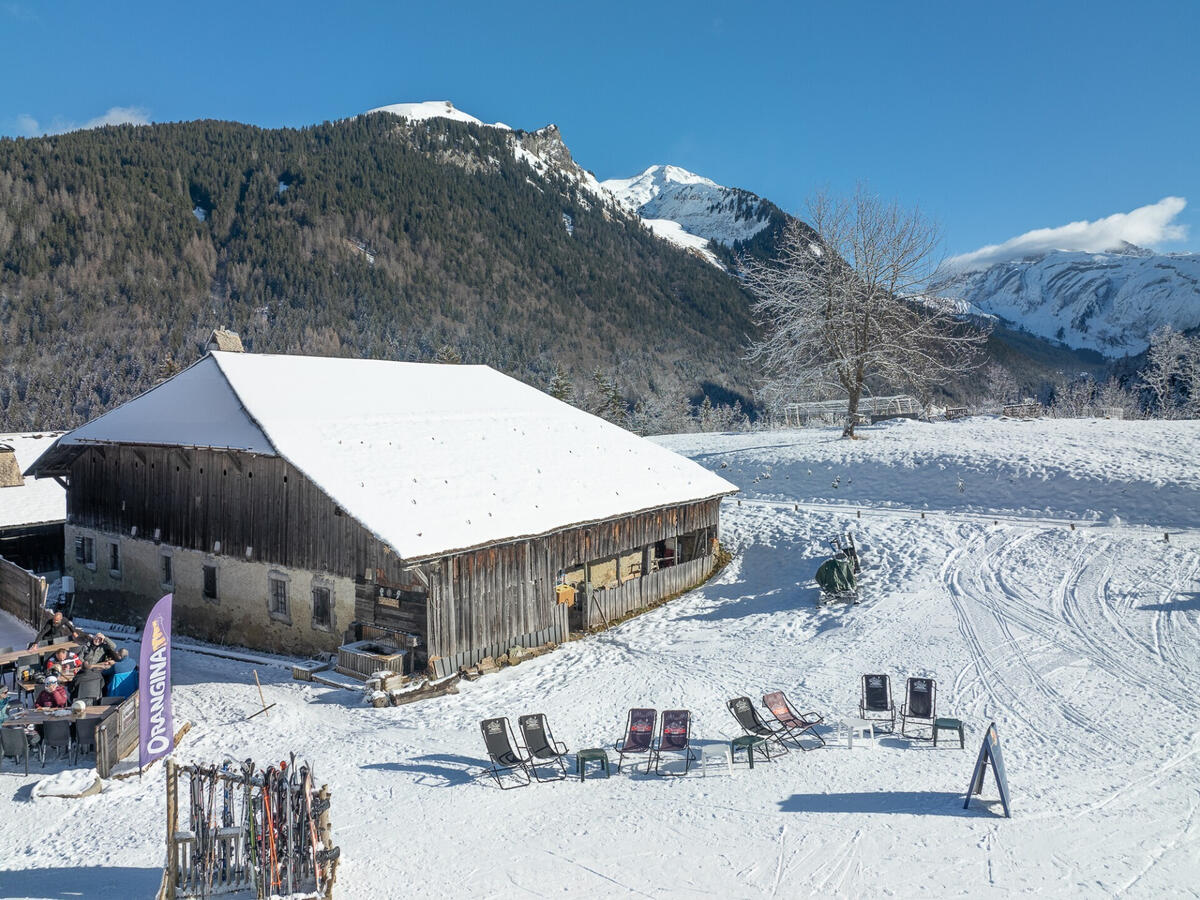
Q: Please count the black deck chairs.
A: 5